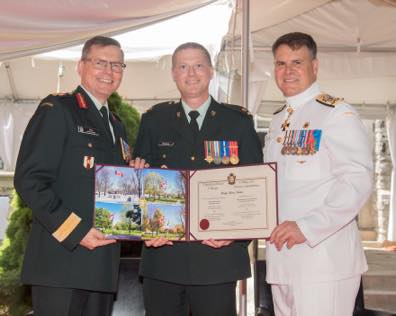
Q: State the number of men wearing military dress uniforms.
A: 3